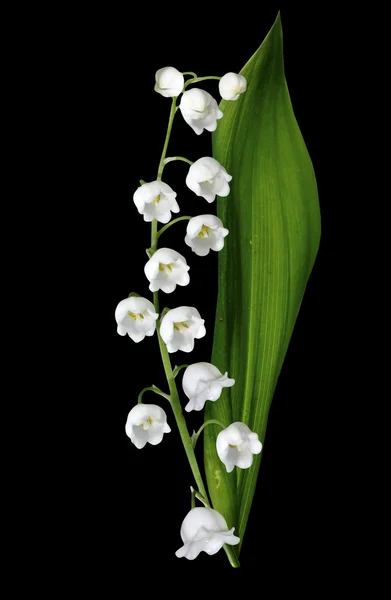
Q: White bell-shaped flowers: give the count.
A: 13